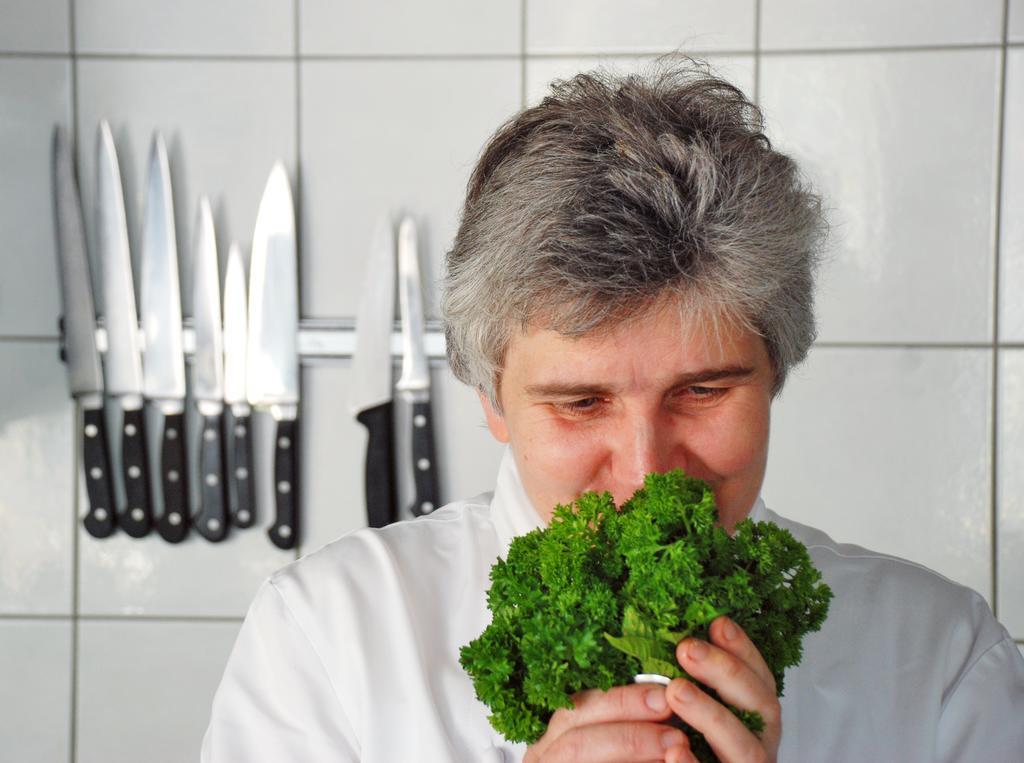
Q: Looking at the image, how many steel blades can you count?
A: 8